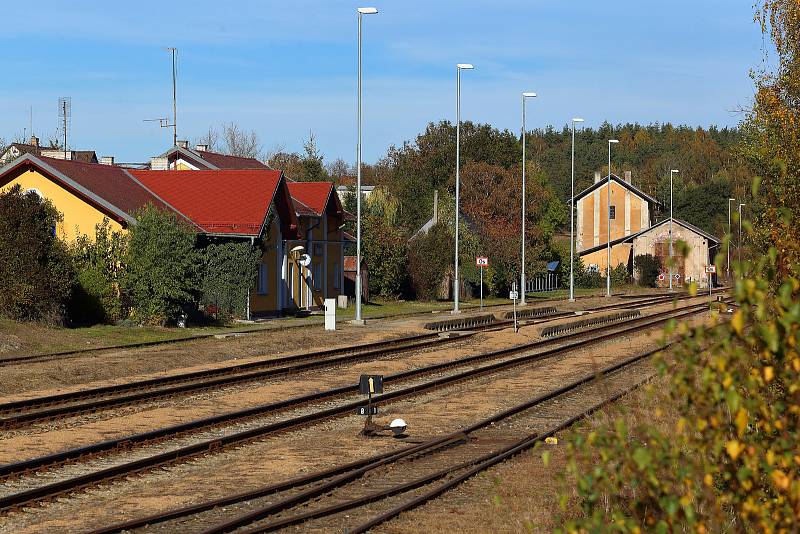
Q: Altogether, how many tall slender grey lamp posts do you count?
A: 8